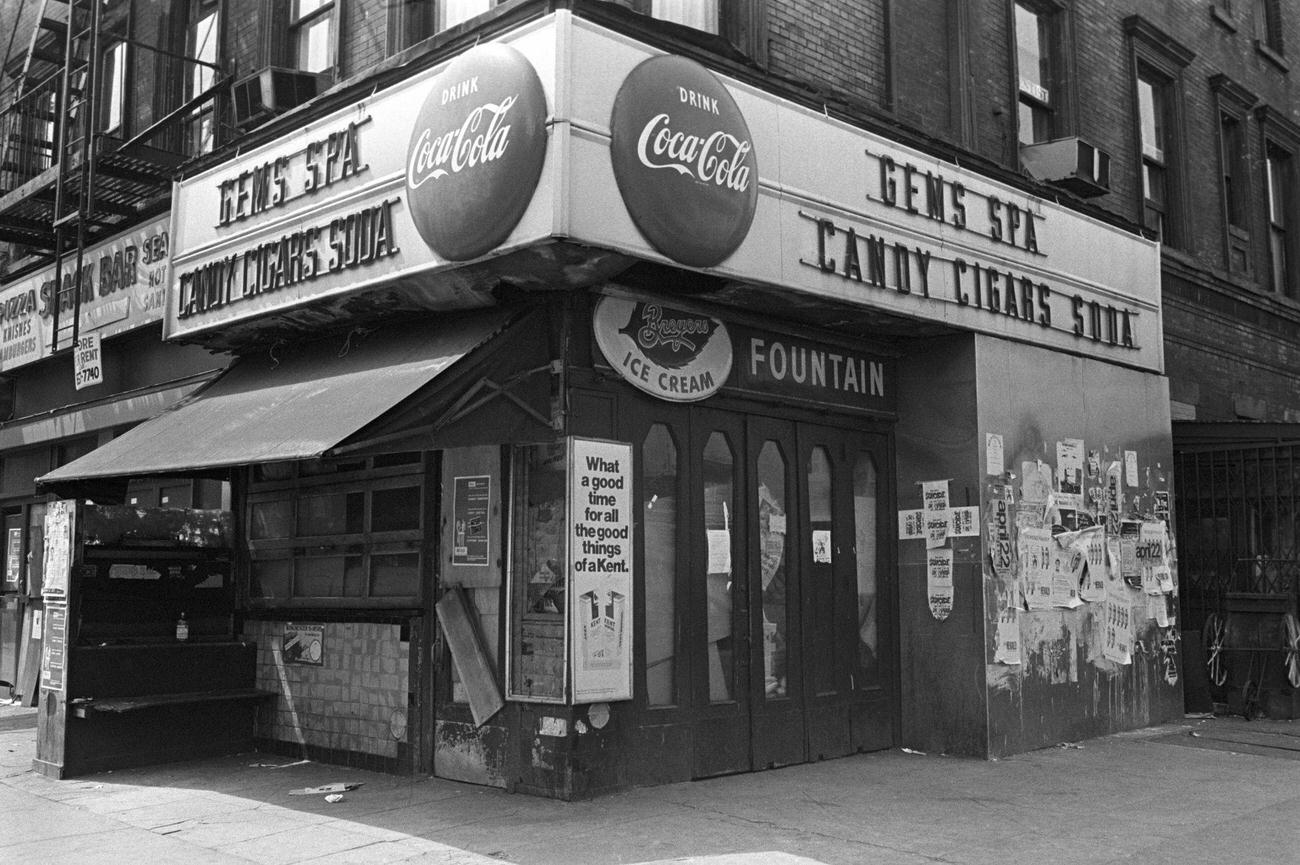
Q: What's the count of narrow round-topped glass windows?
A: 5